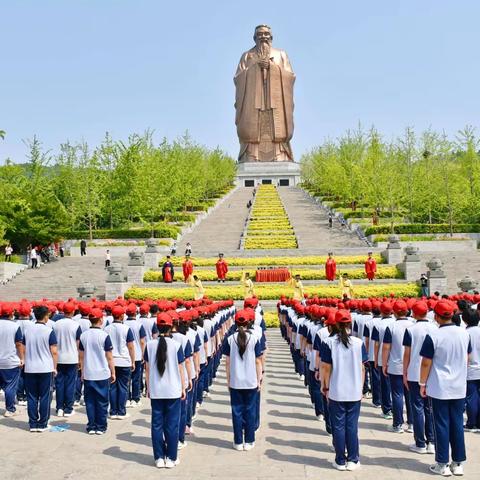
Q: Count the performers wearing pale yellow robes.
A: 4